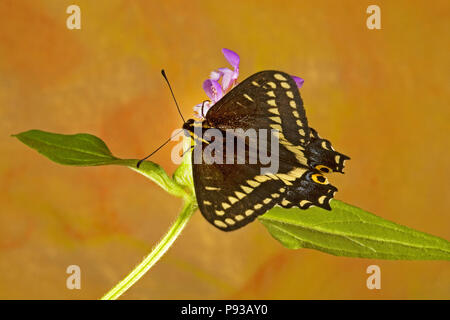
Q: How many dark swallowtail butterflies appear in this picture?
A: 1